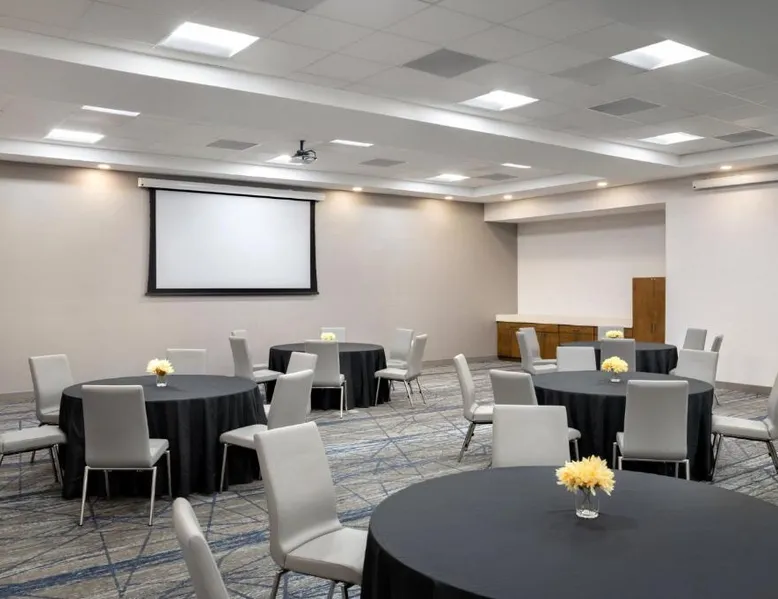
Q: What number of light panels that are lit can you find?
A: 10